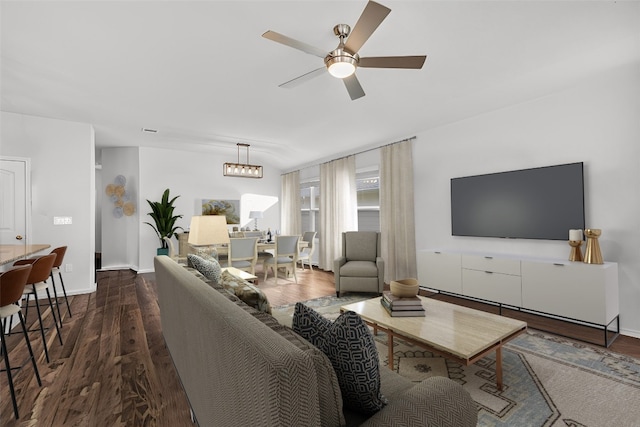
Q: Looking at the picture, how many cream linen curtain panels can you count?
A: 3